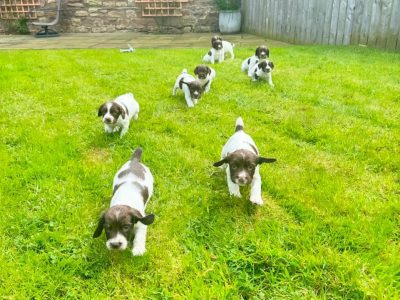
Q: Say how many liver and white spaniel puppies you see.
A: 9